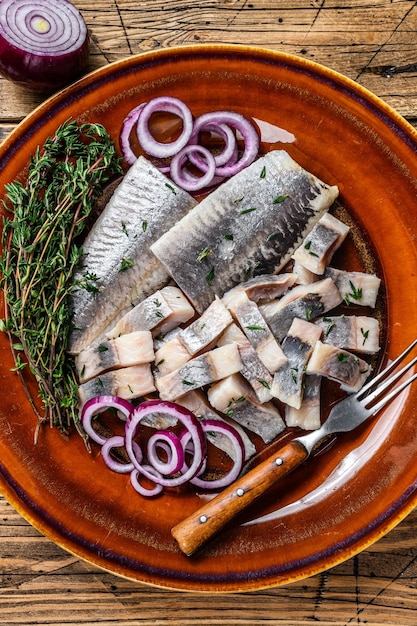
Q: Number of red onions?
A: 1